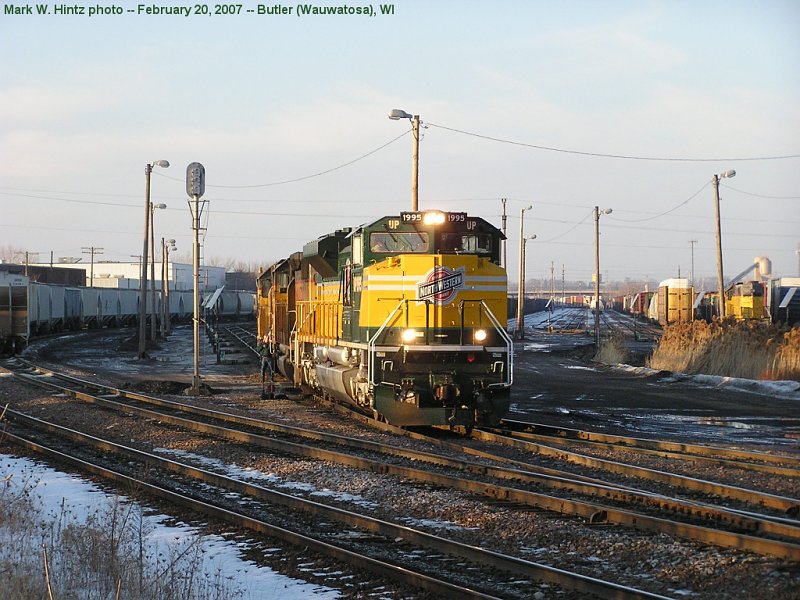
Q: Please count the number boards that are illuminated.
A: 2